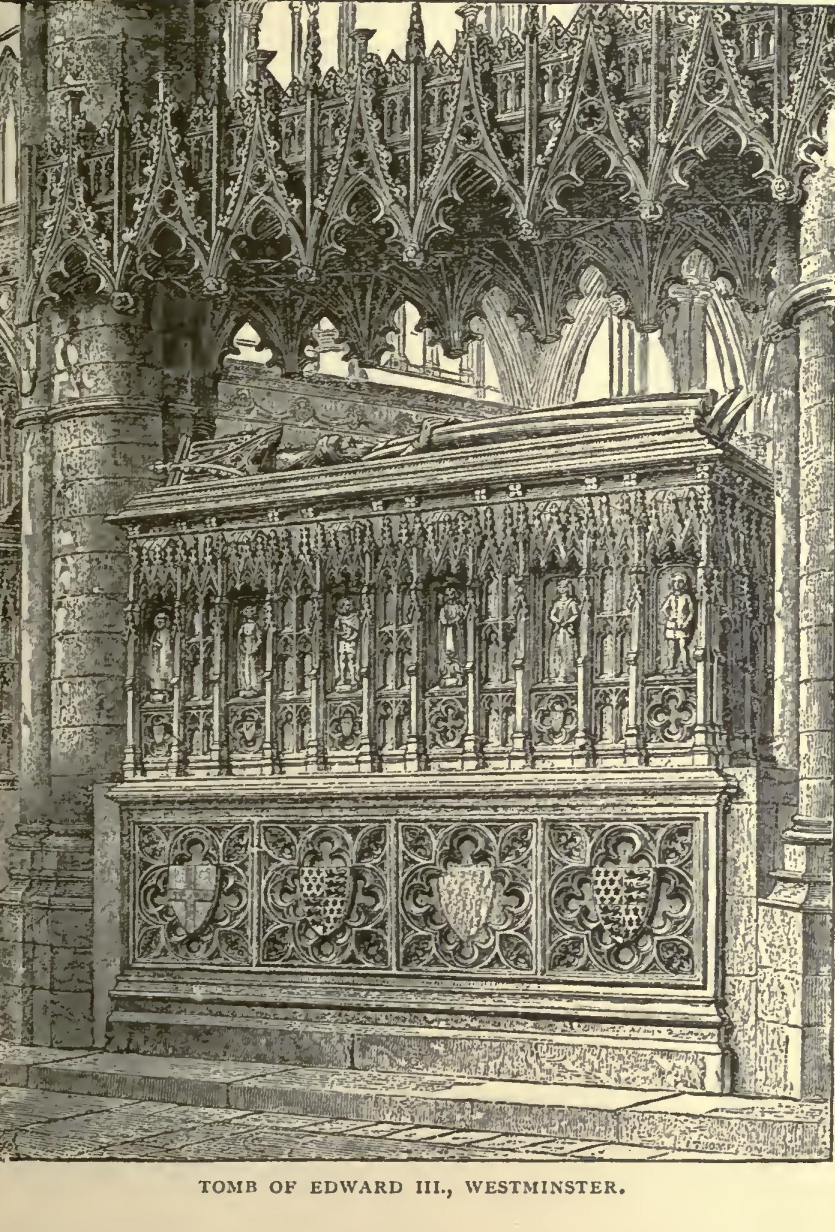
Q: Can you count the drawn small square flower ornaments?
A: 12